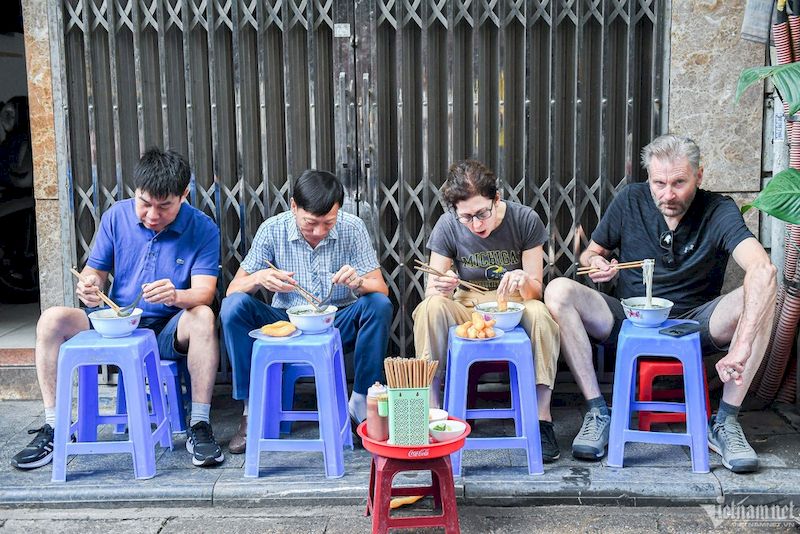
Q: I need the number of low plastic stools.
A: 9